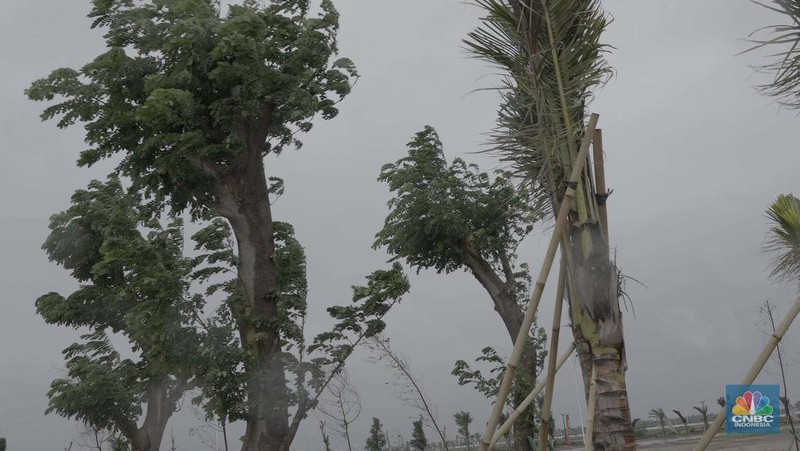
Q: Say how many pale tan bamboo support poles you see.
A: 6